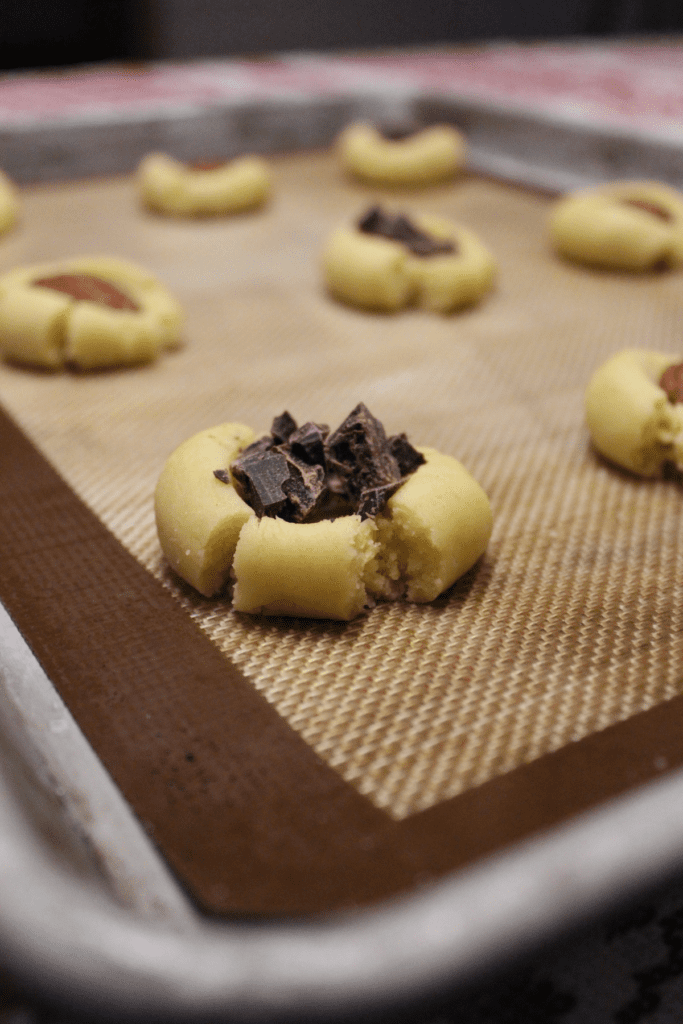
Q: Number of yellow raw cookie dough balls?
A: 8